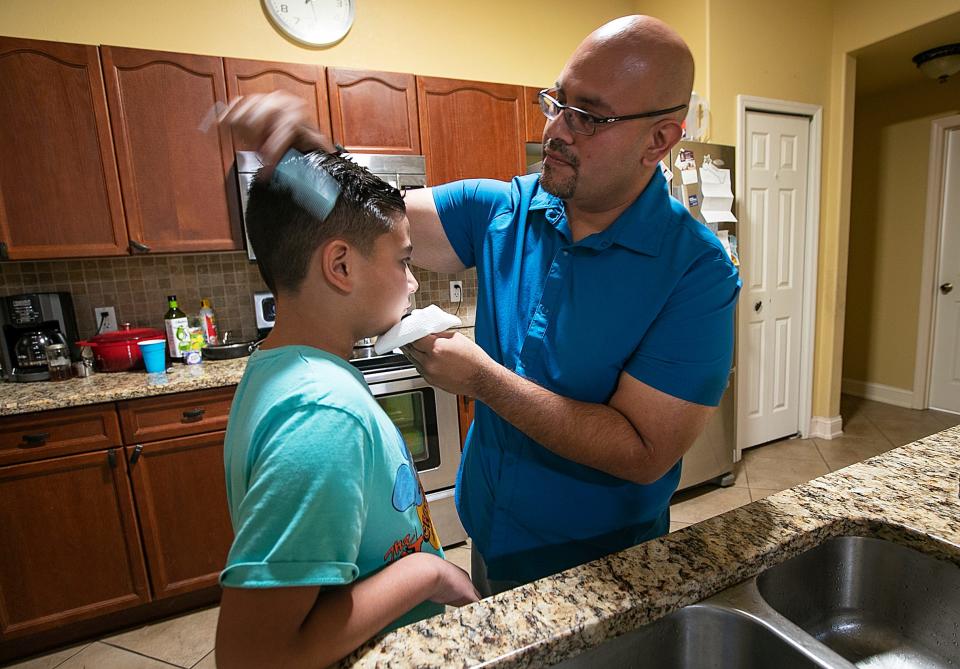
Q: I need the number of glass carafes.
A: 1